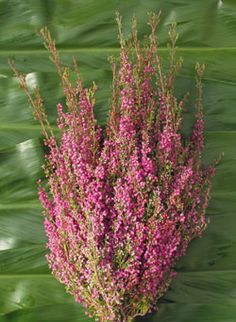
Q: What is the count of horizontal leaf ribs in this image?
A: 4